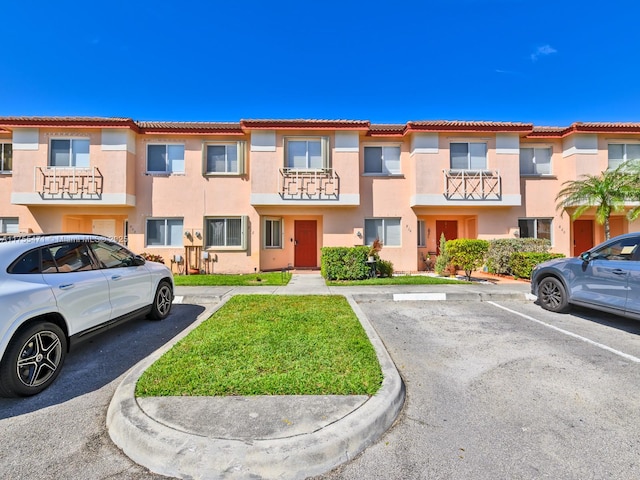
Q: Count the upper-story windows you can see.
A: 9